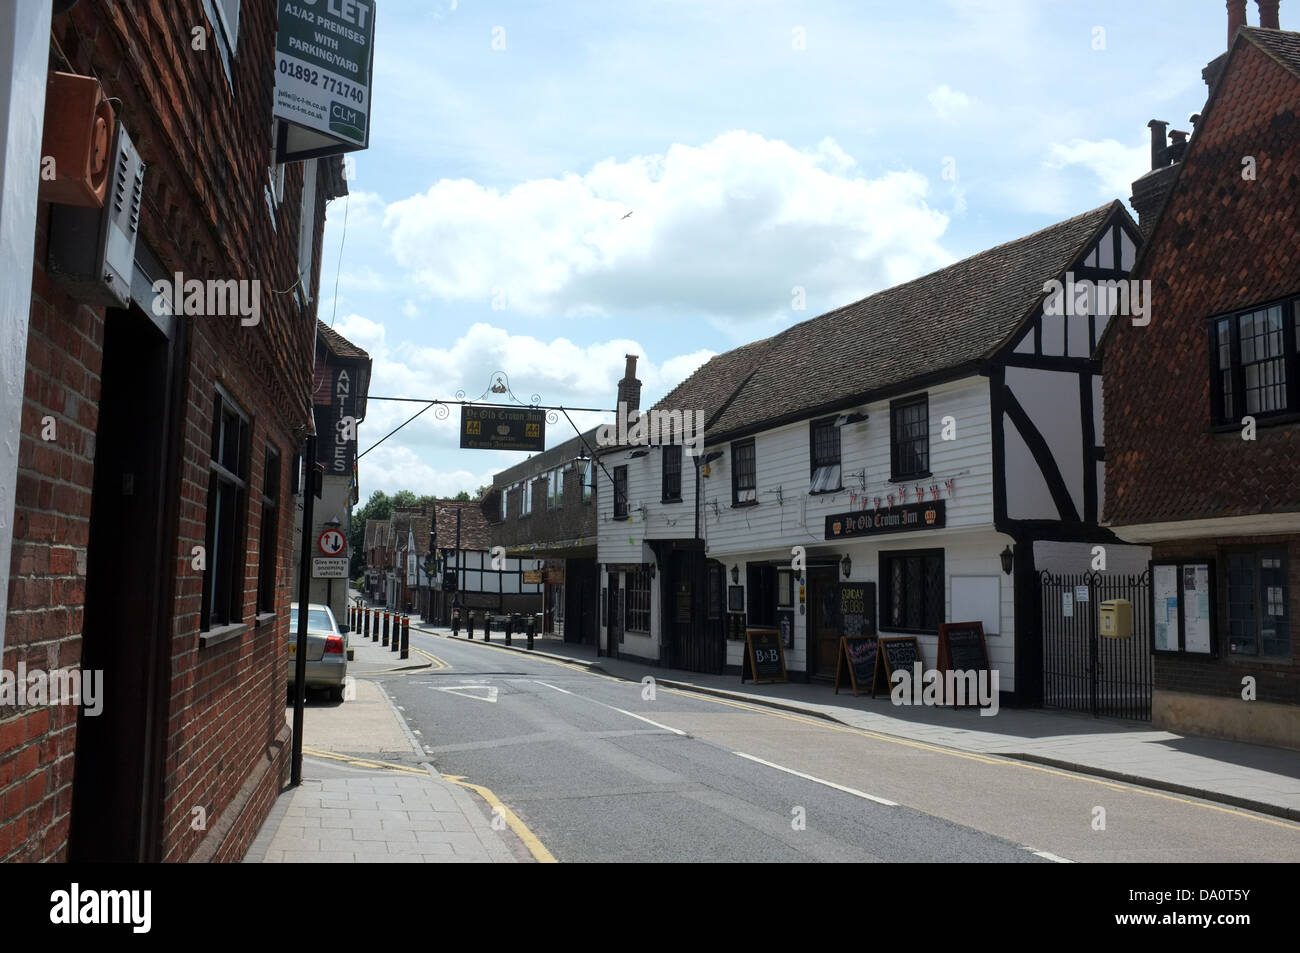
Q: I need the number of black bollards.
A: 13